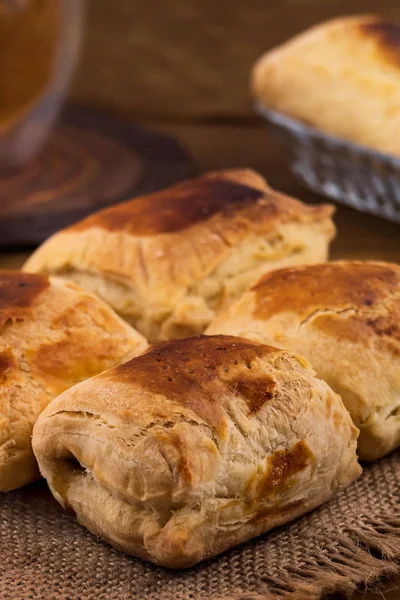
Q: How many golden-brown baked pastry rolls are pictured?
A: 5